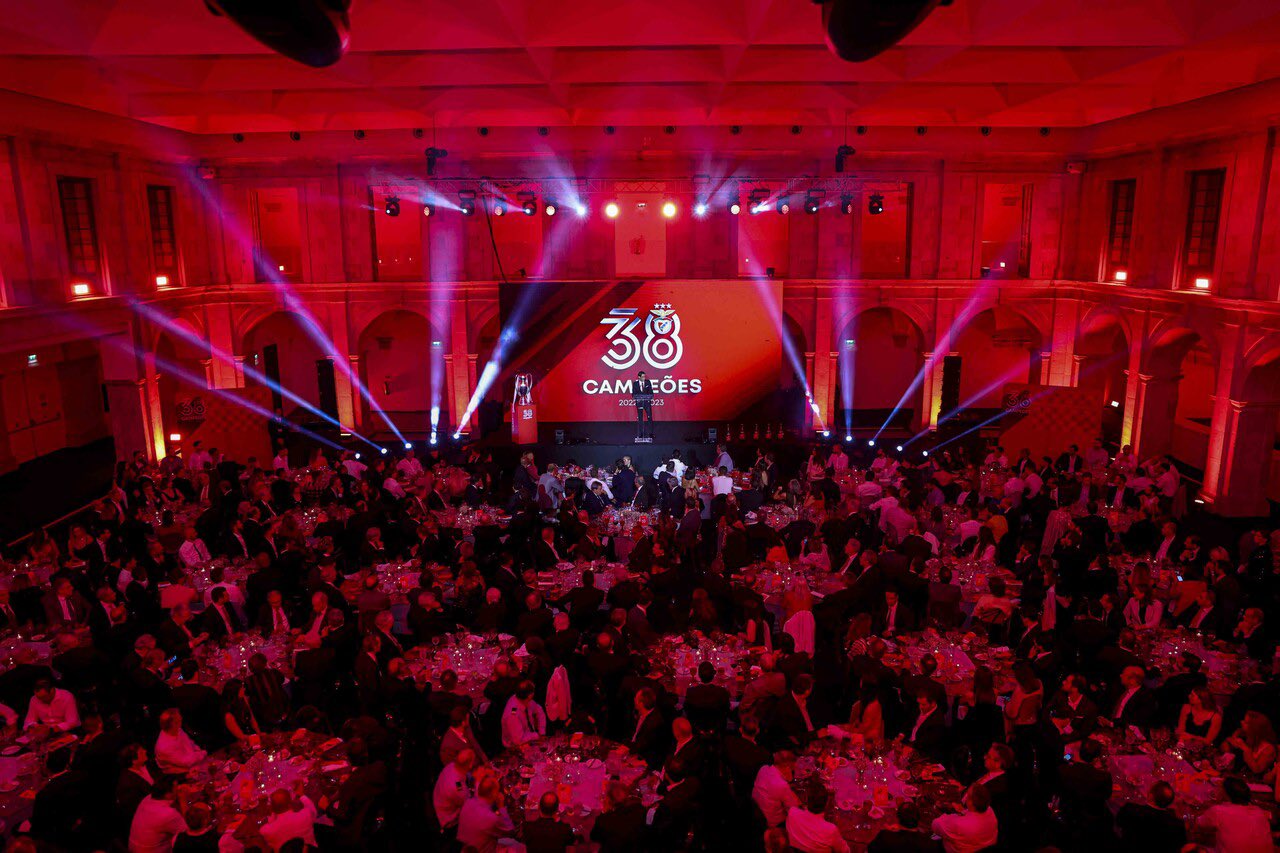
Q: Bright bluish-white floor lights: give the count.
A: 10